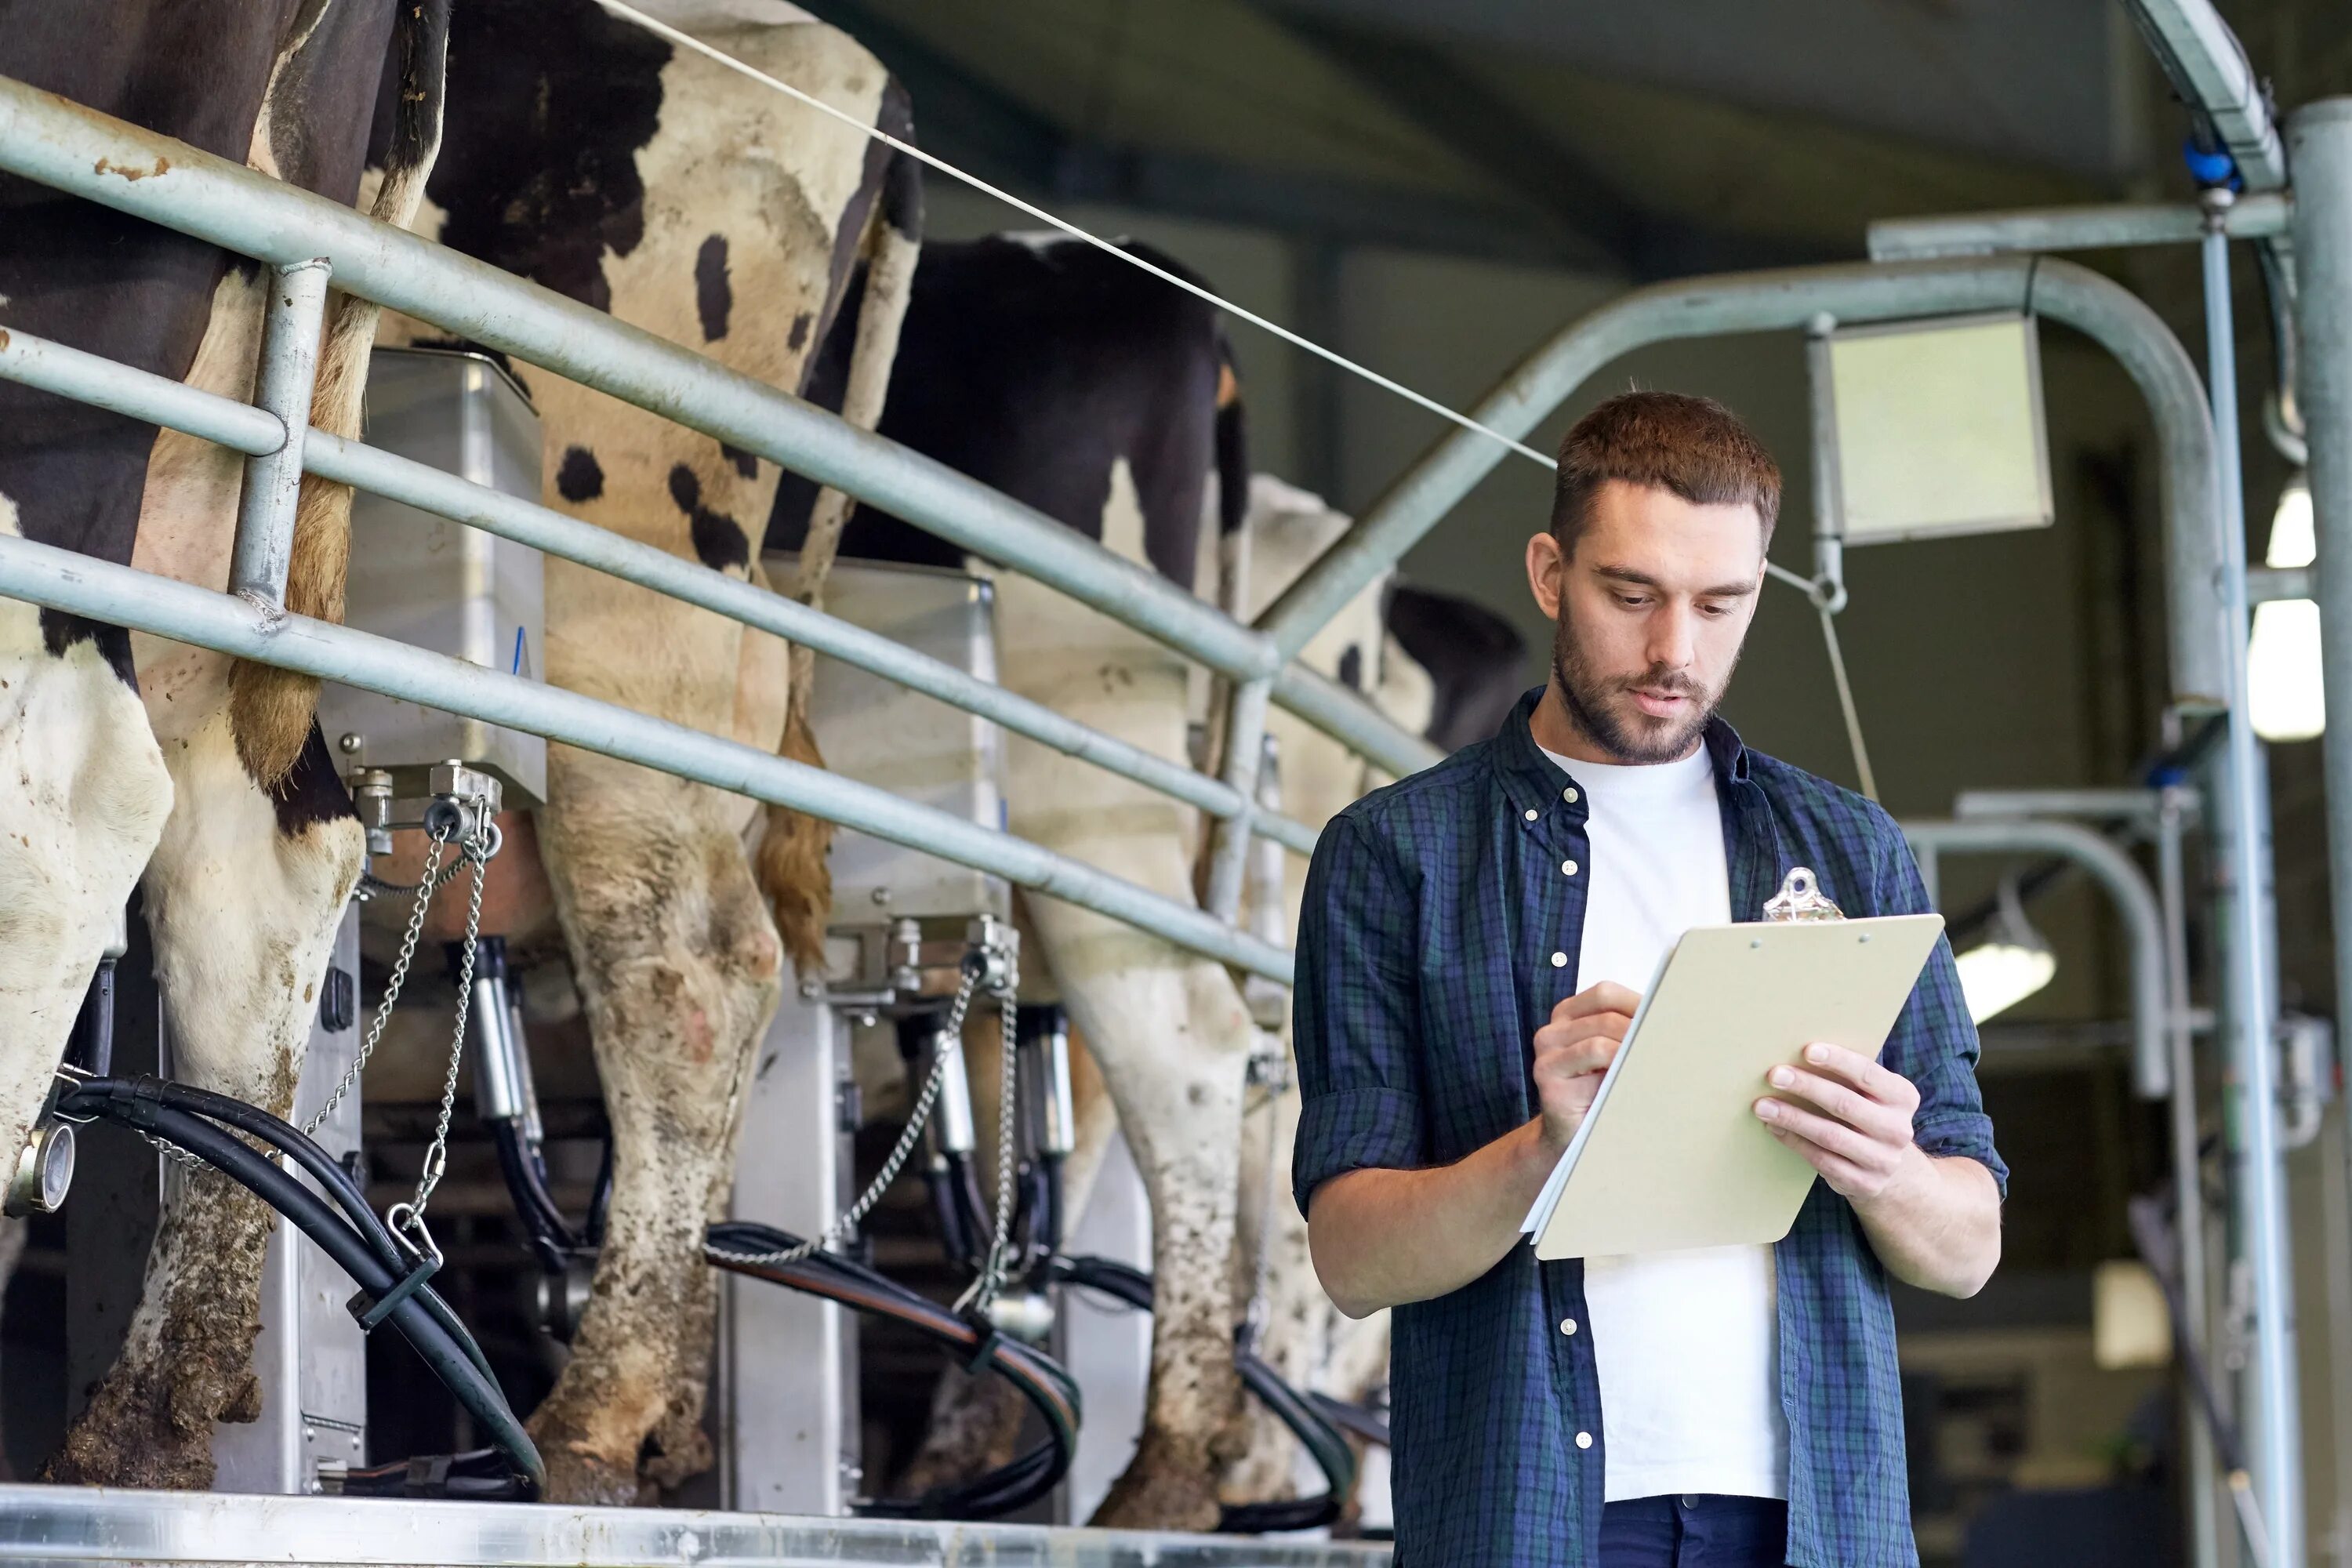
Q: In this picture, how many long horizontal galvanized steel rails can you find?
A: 3